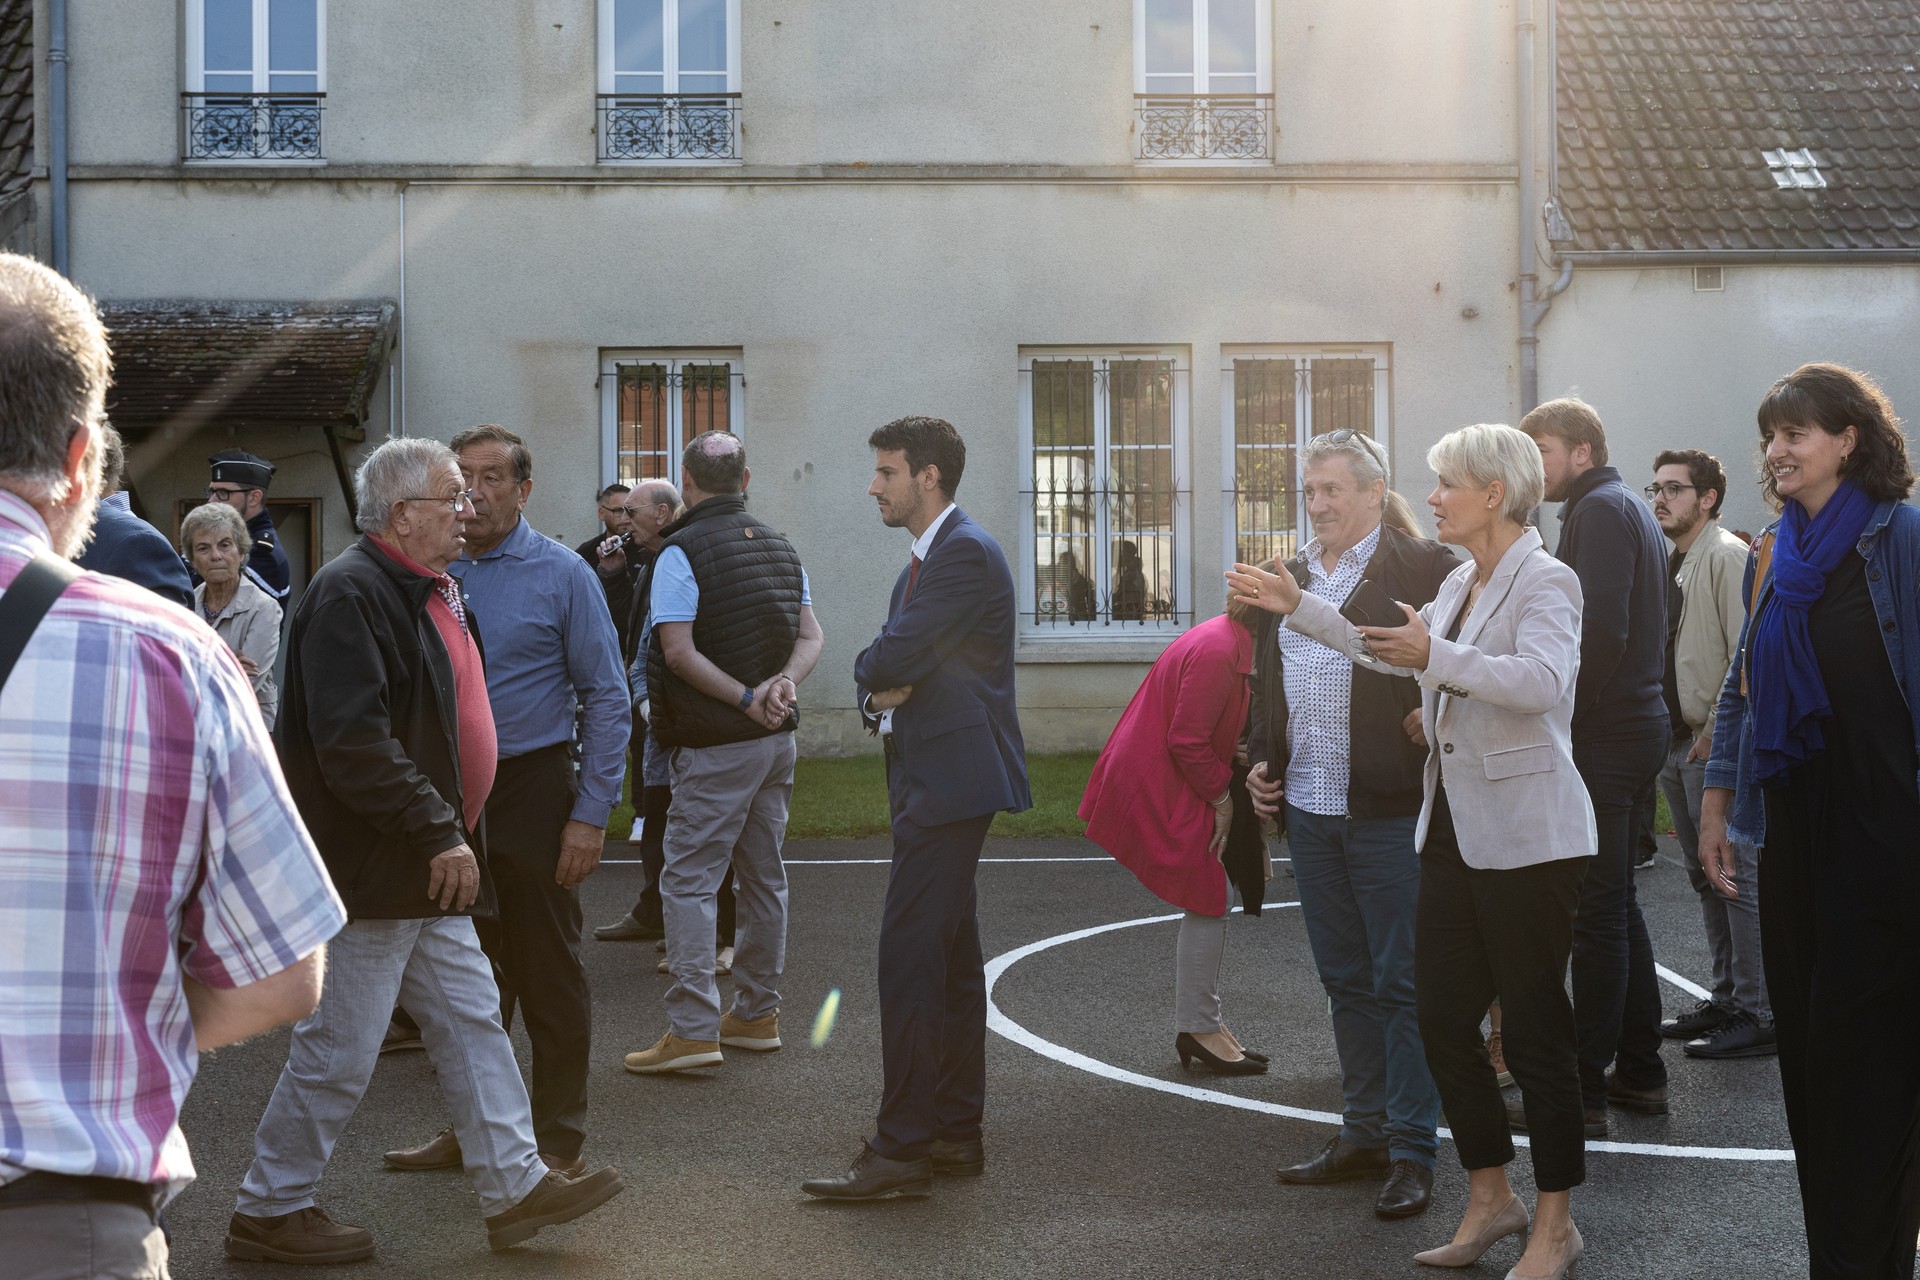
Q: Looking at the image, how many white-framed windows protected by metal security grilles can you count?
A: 3